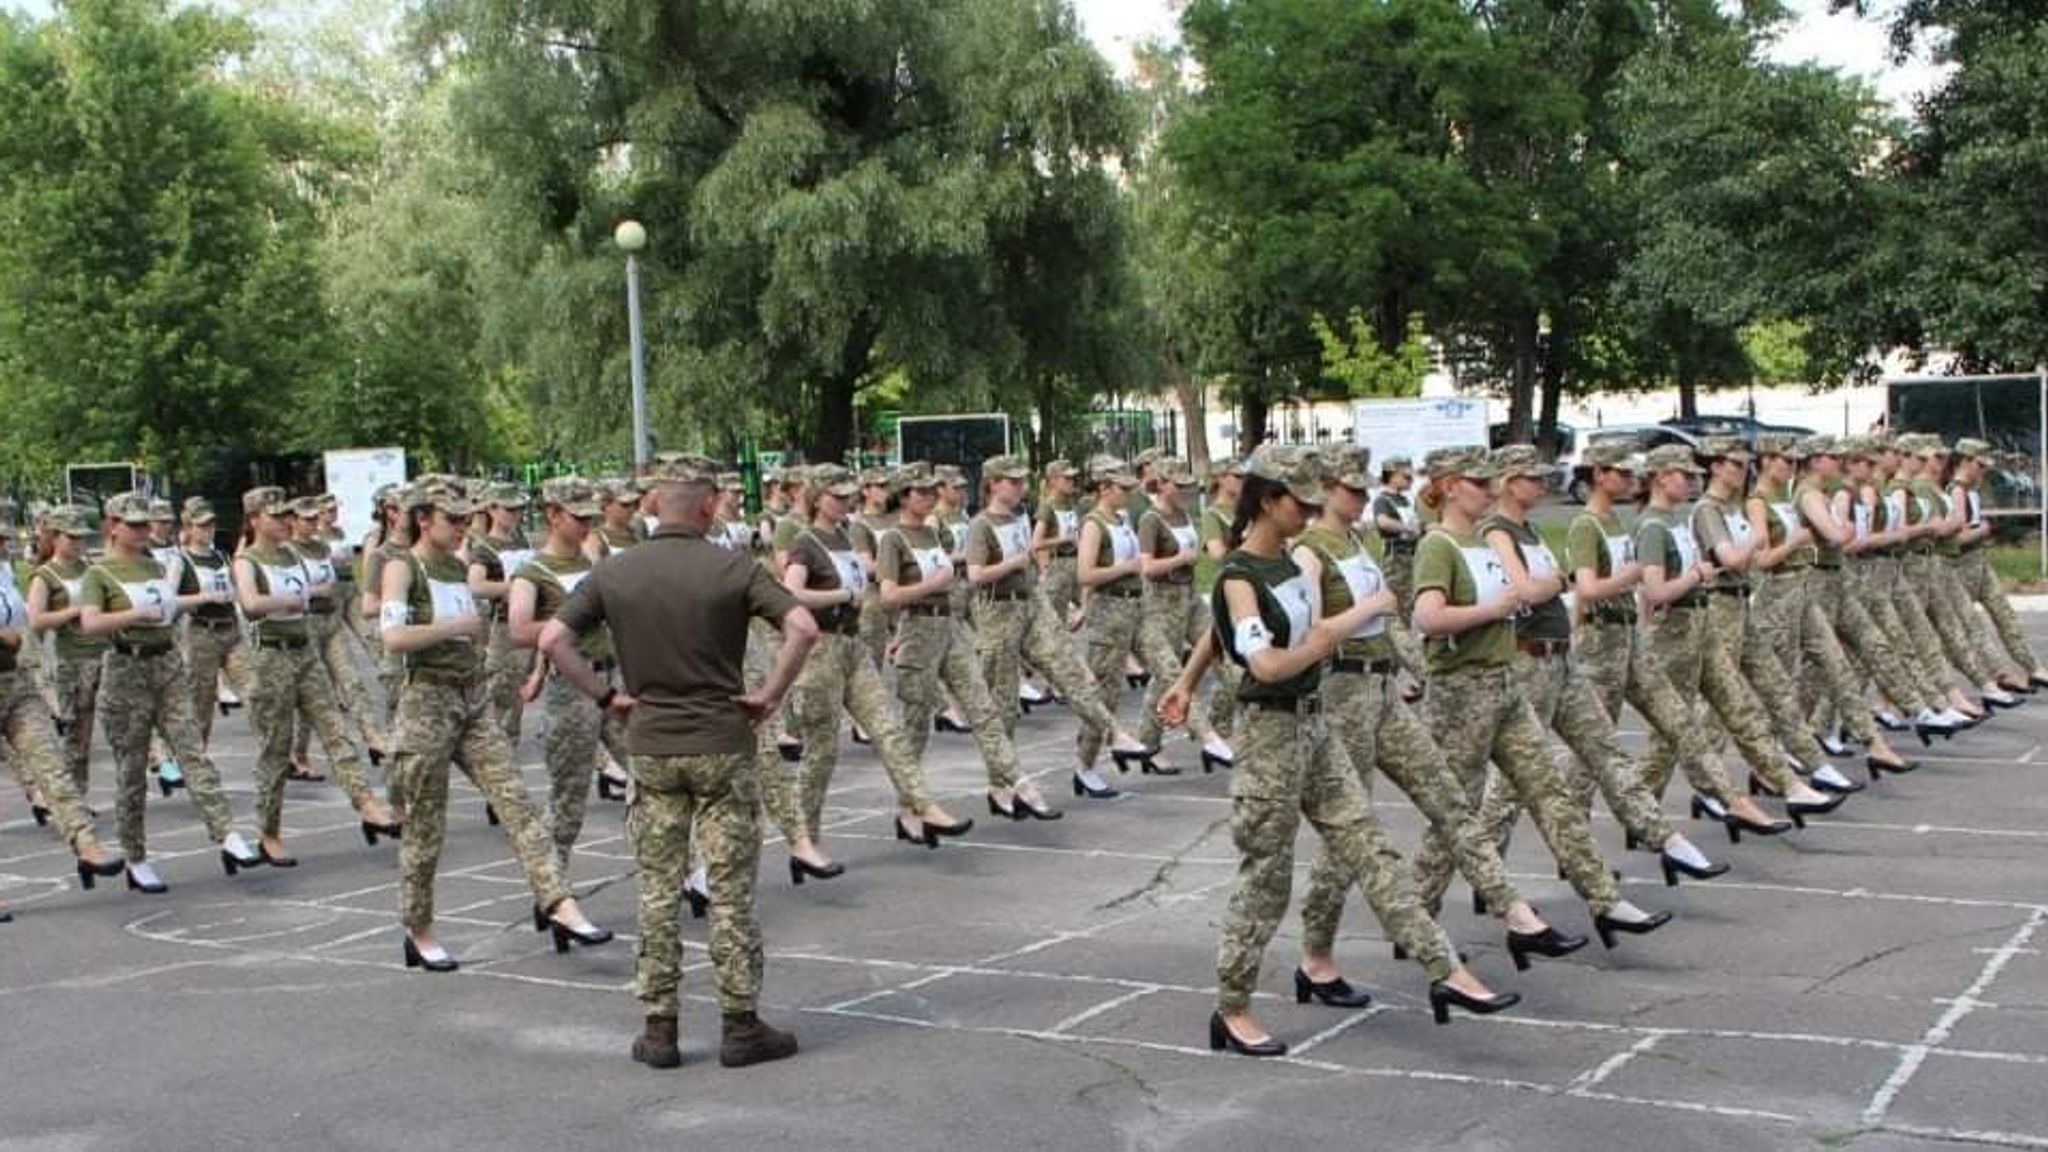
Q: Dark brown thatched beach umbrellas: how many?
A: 0